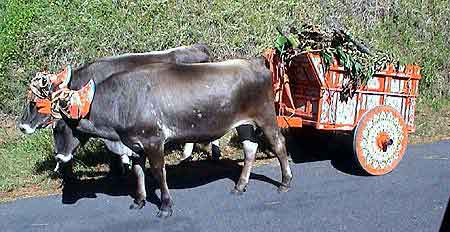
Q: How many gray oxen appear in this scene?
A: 2